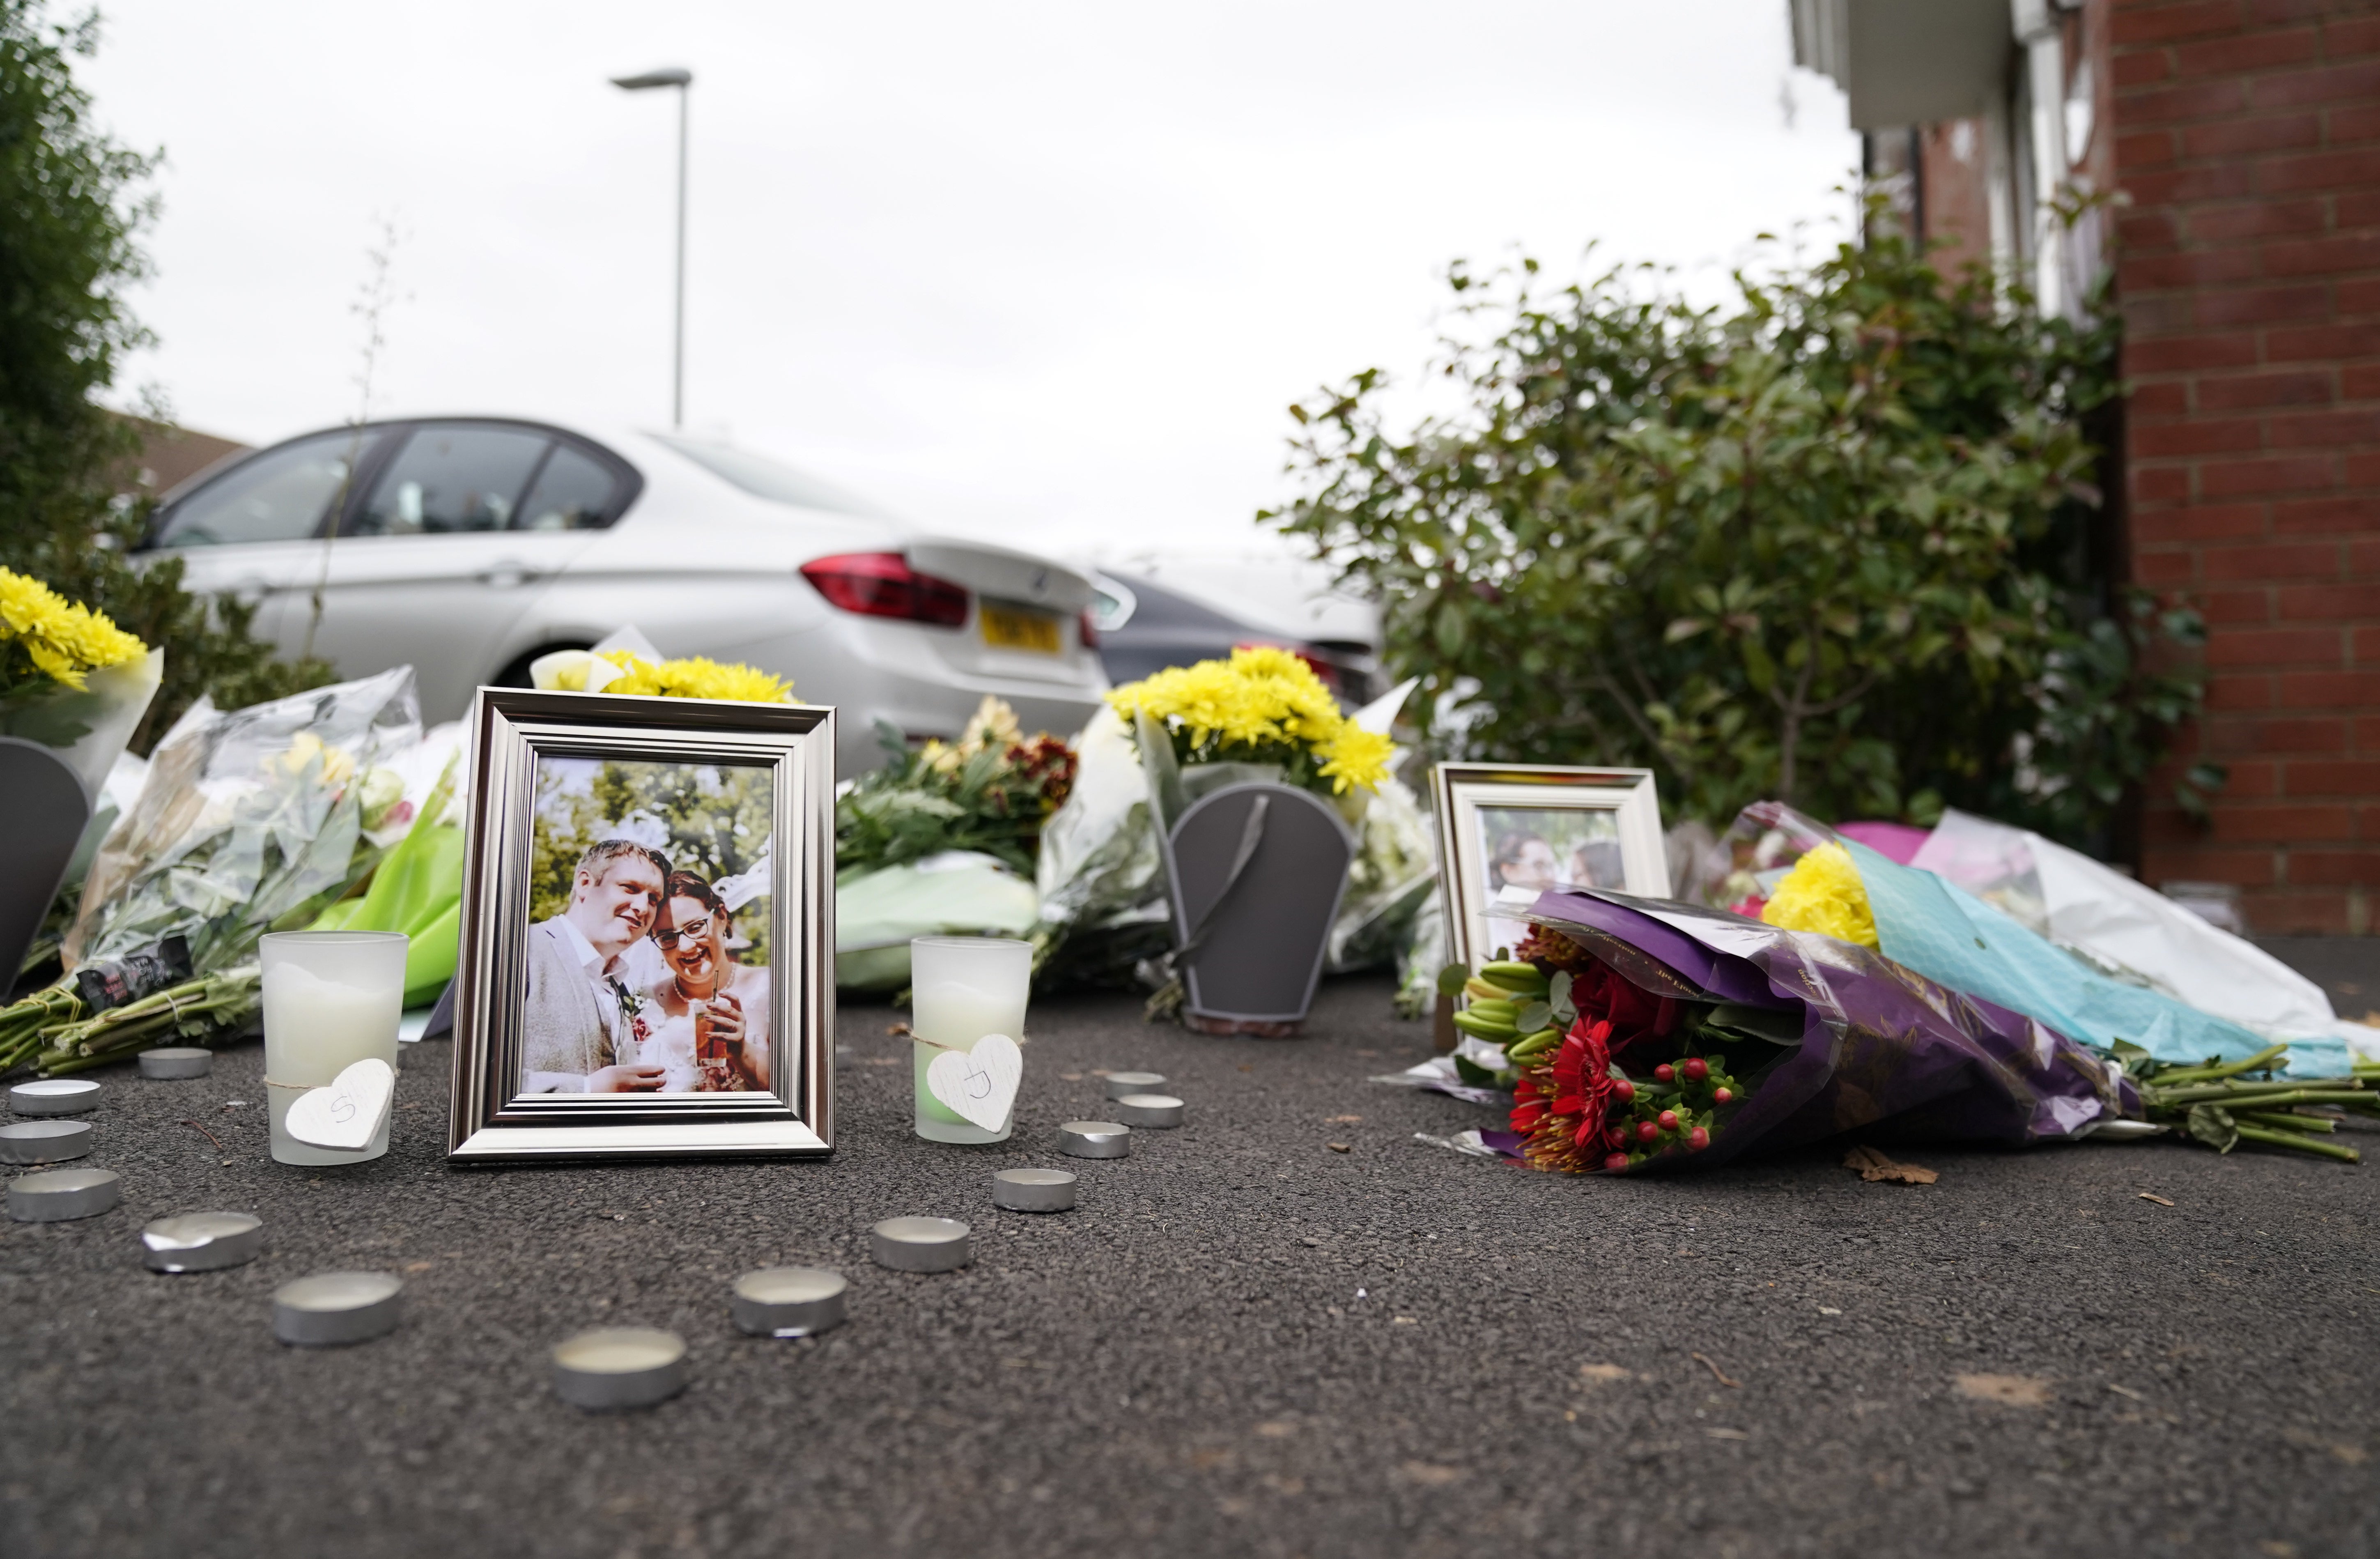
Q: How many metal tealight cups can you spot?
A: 13